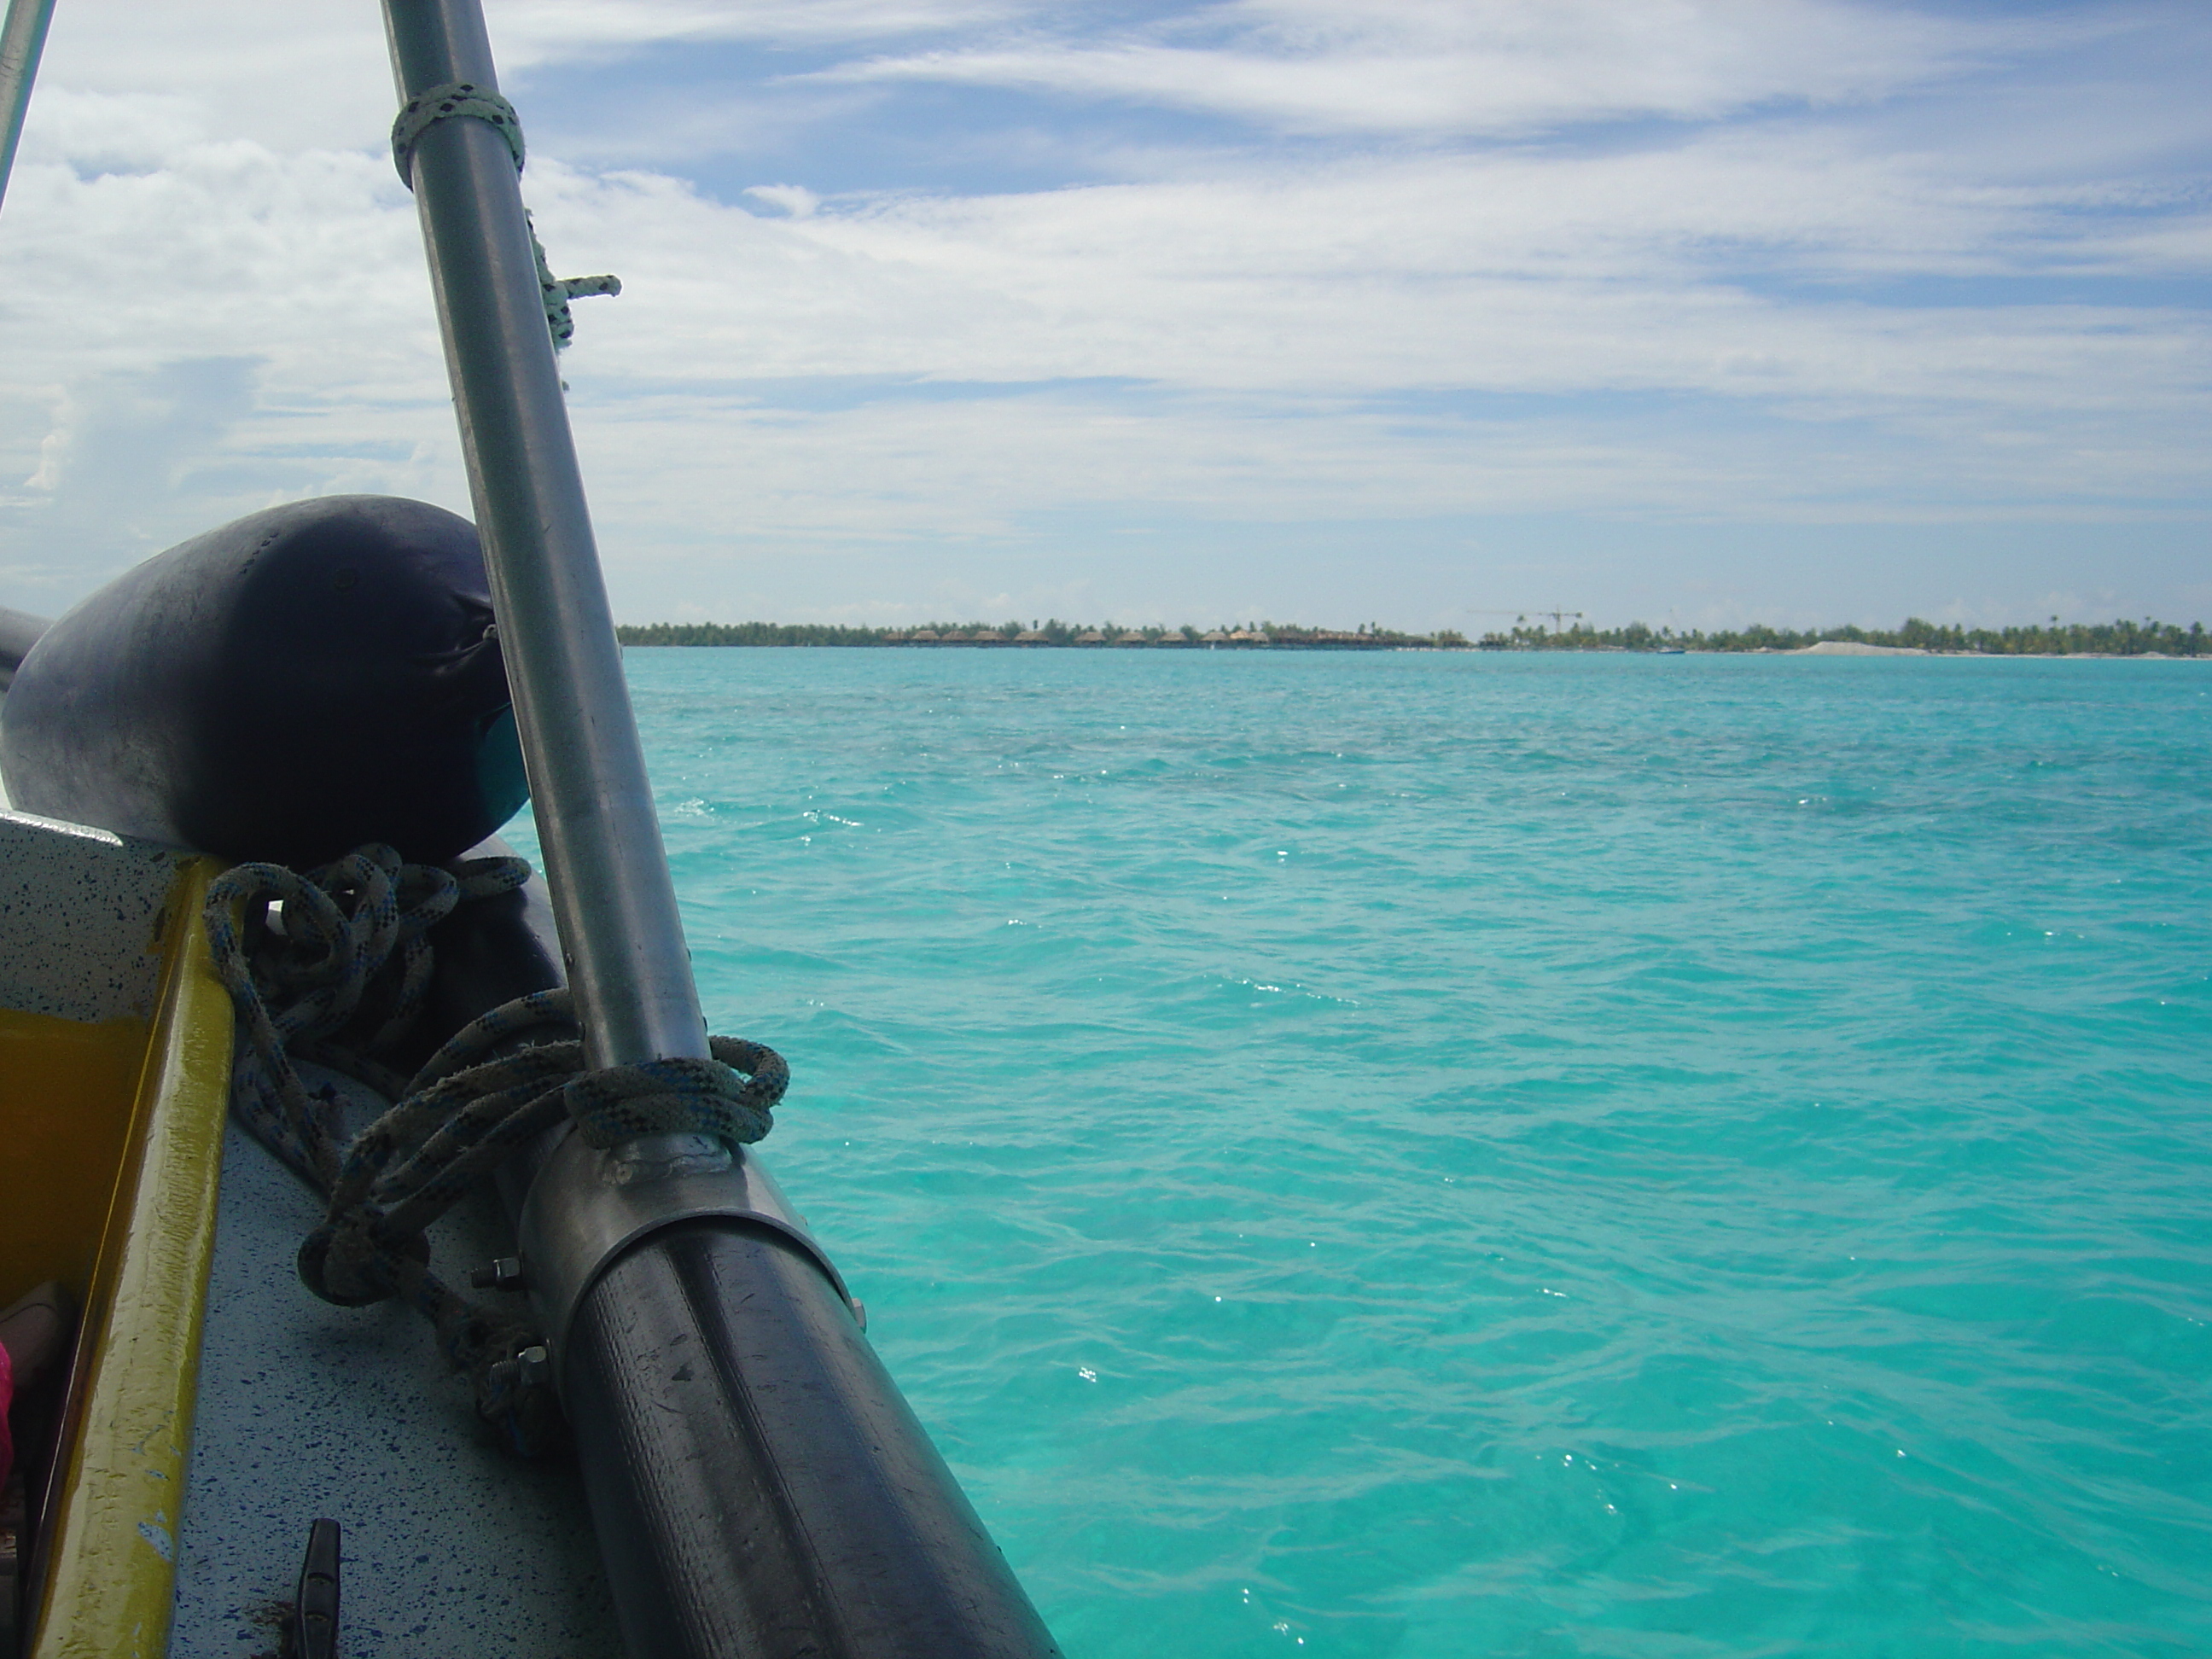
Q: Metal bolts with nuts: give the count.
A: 2